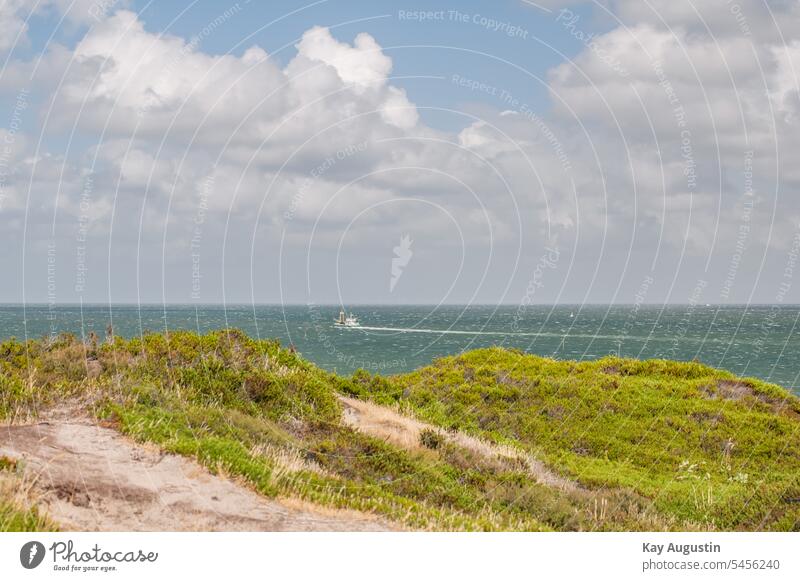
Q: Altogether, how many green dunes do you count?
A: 2